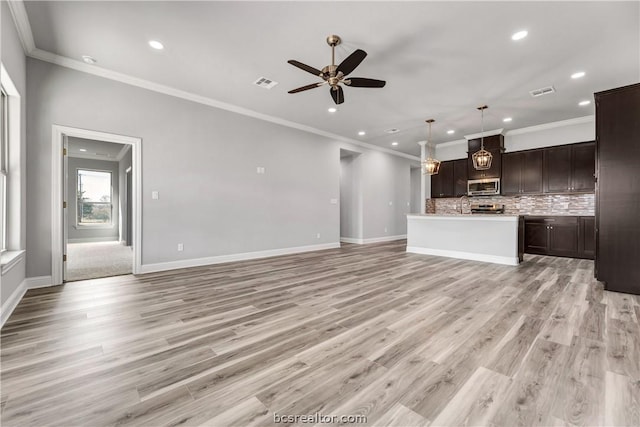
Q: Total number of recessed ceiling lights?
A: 10